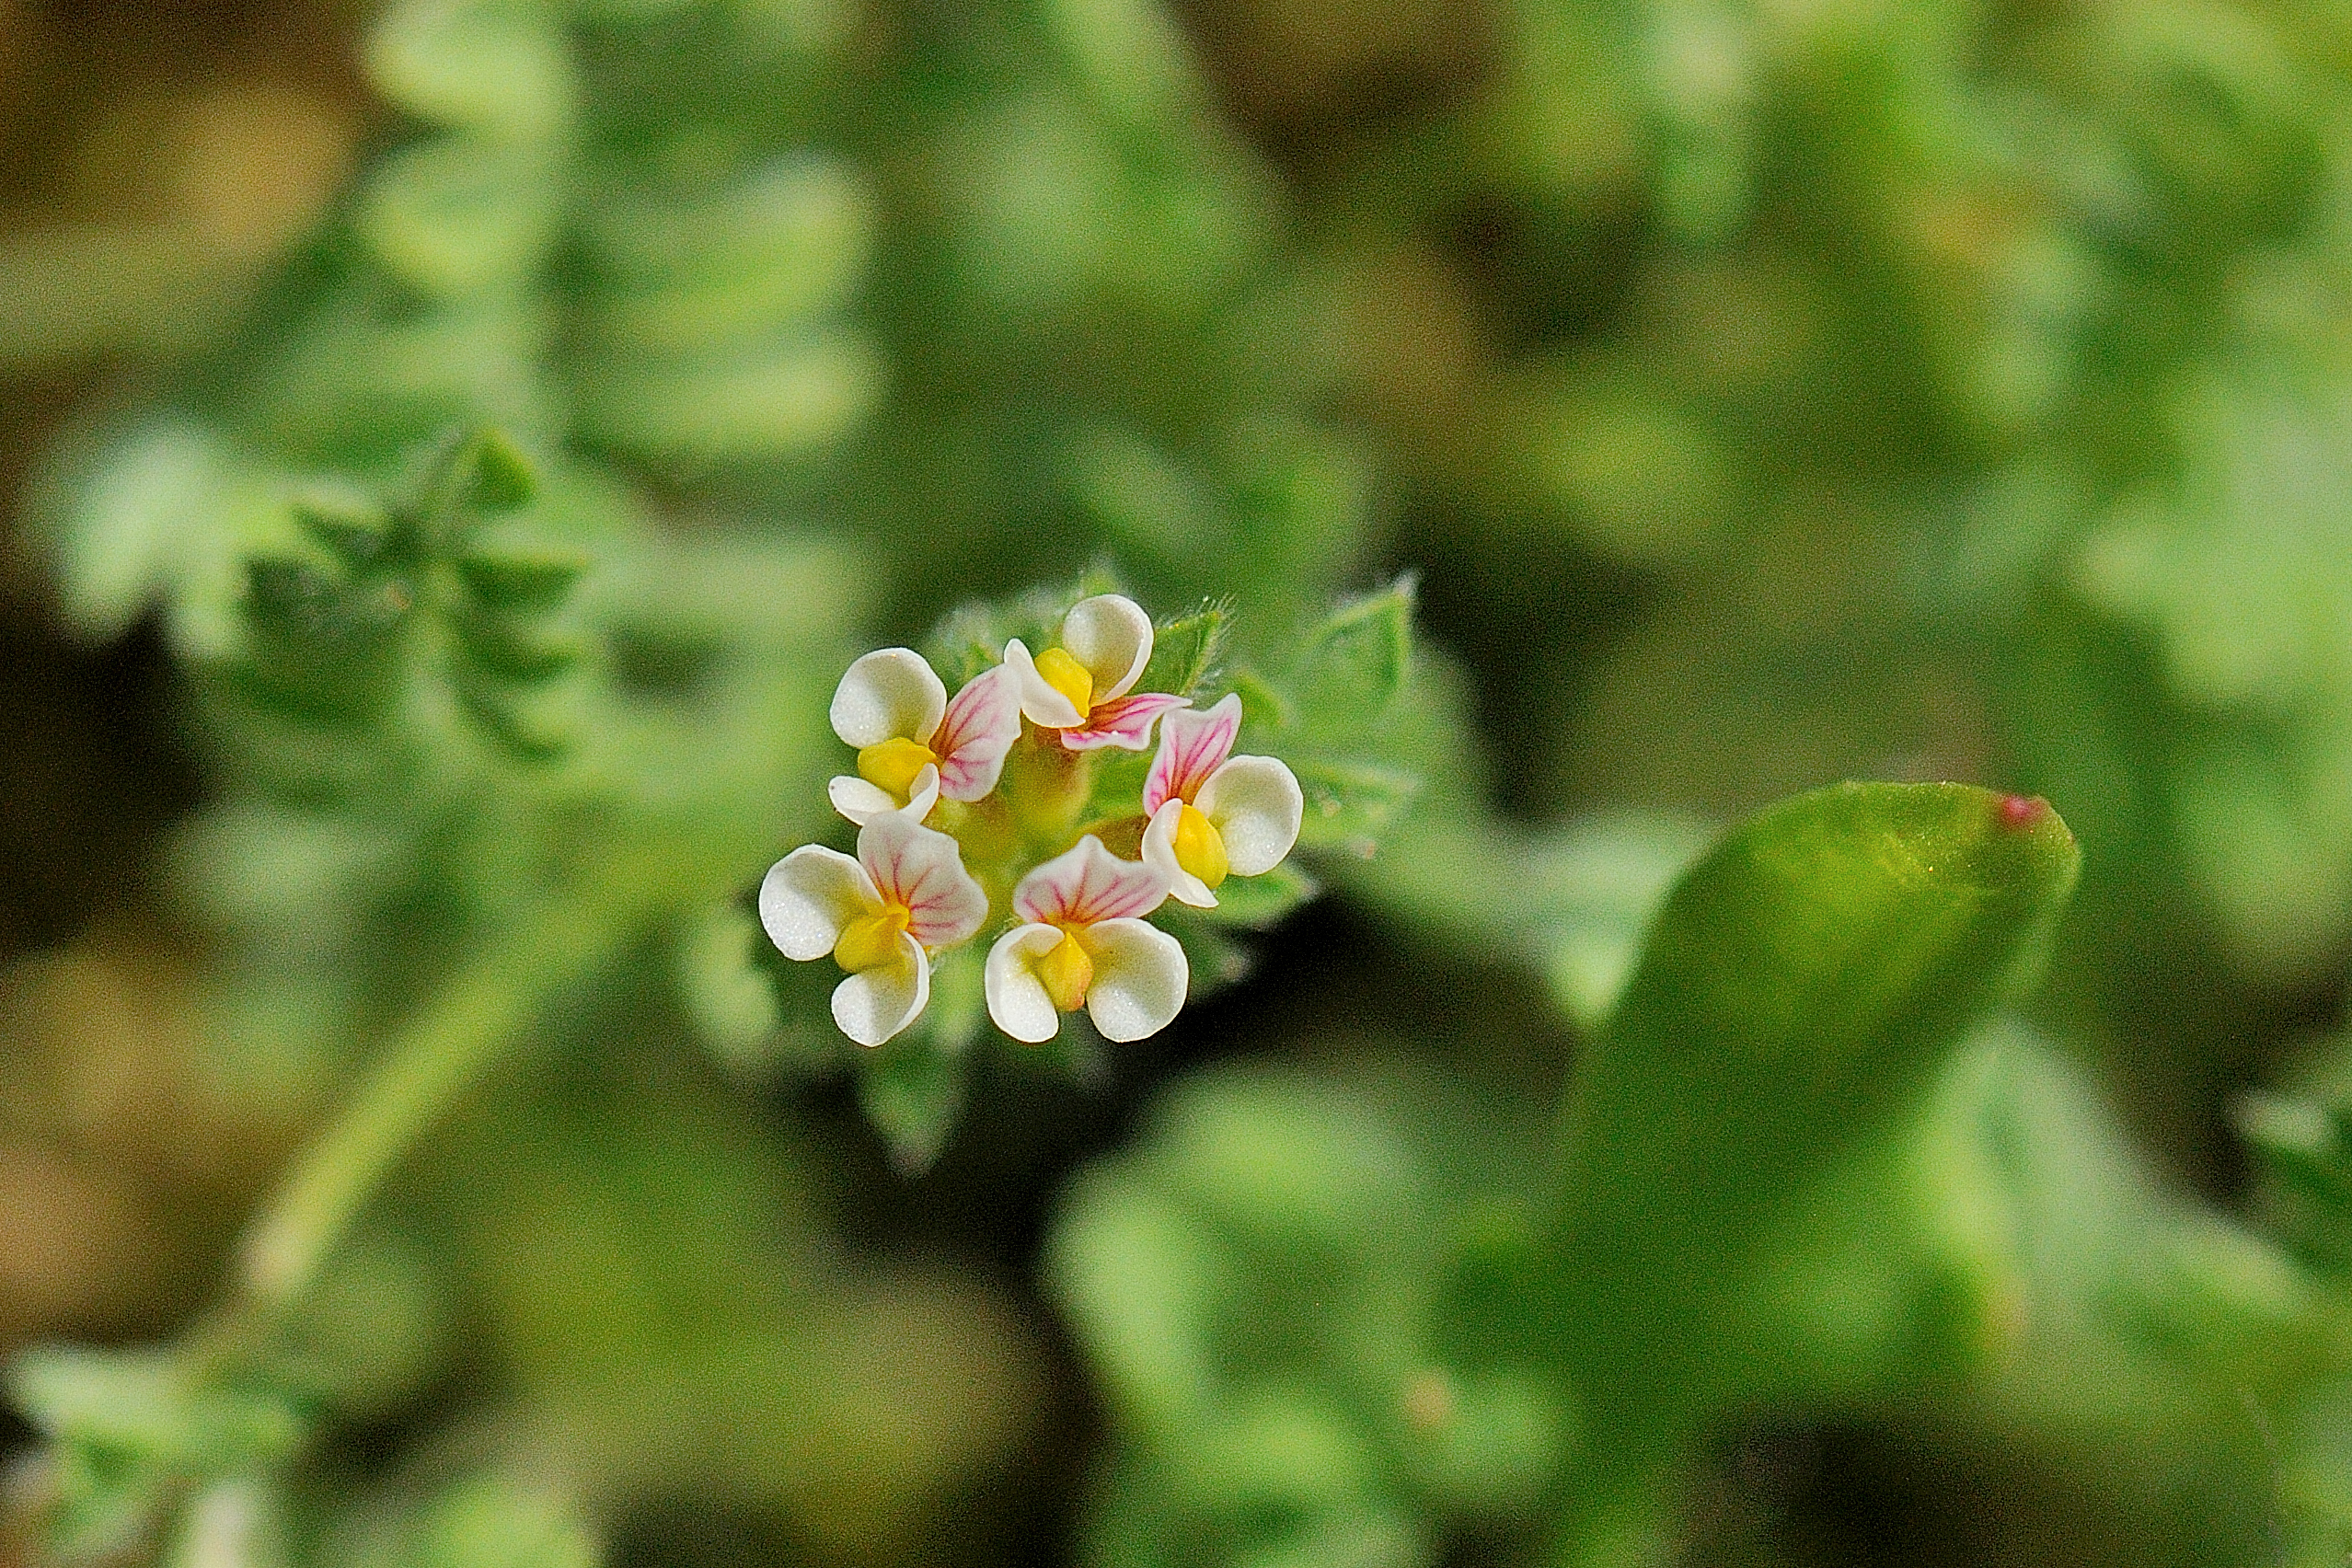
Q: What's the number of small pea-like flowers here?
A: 5